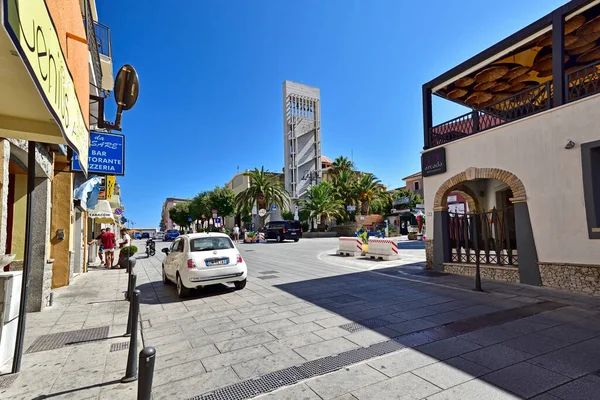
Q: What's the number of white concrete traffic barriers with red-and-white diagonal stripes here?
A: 2